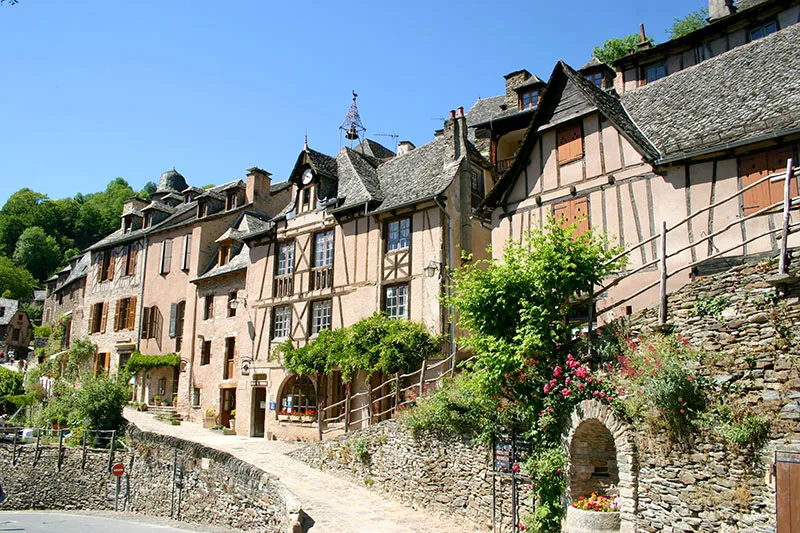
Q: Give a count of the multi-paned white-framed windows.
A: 6